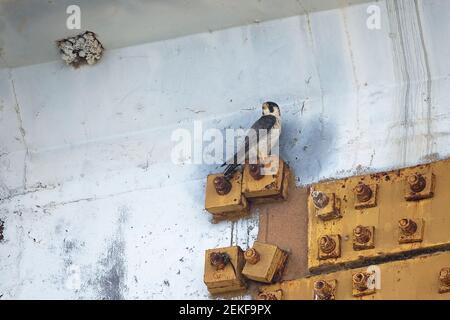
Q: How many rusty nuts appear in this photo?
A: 14